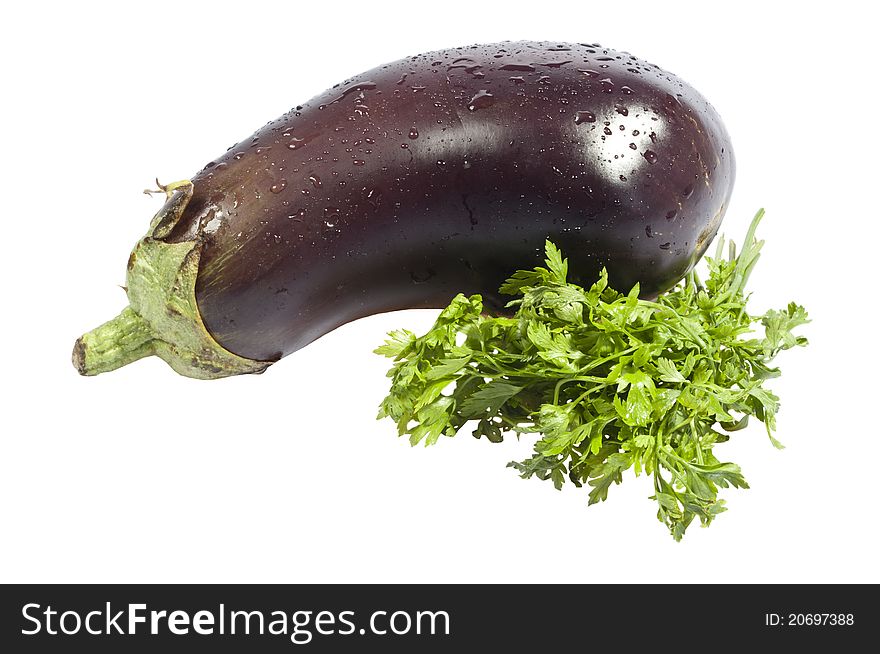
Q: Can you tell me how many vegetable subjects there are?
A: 2